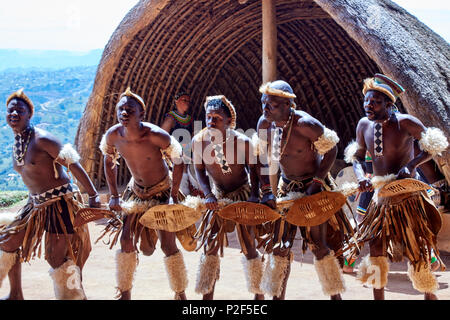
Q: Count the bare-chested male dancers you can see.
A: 5